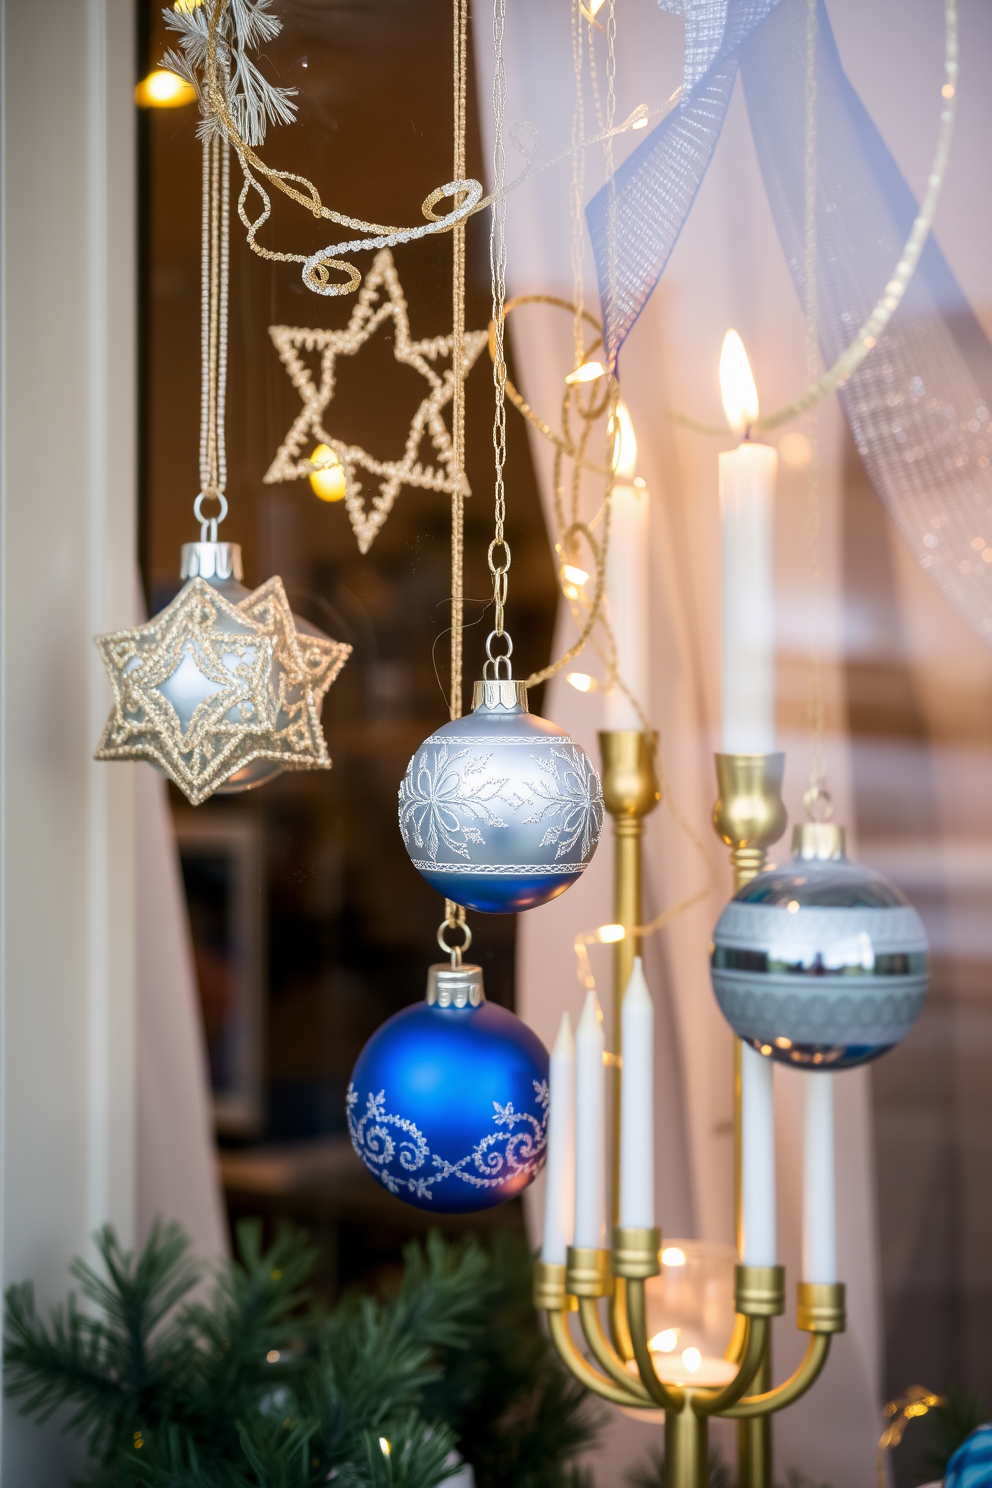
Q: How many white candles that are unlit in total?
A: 5